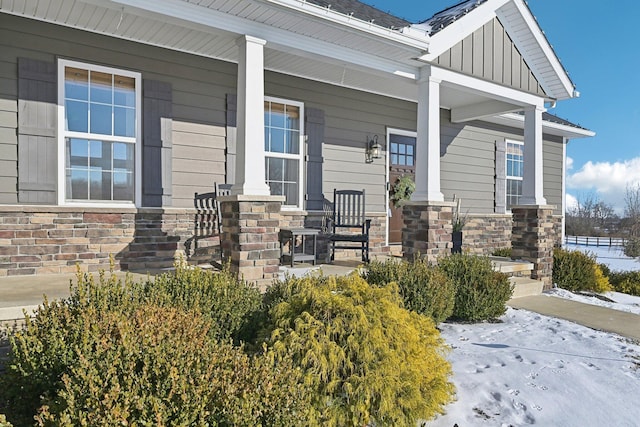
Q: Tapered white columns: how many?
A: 3